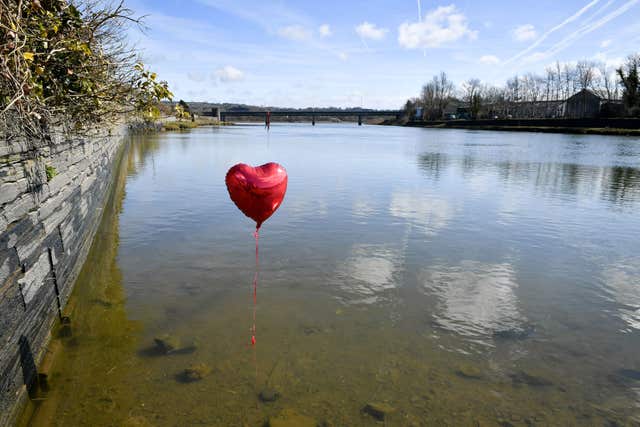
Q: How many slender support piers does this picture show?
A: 3